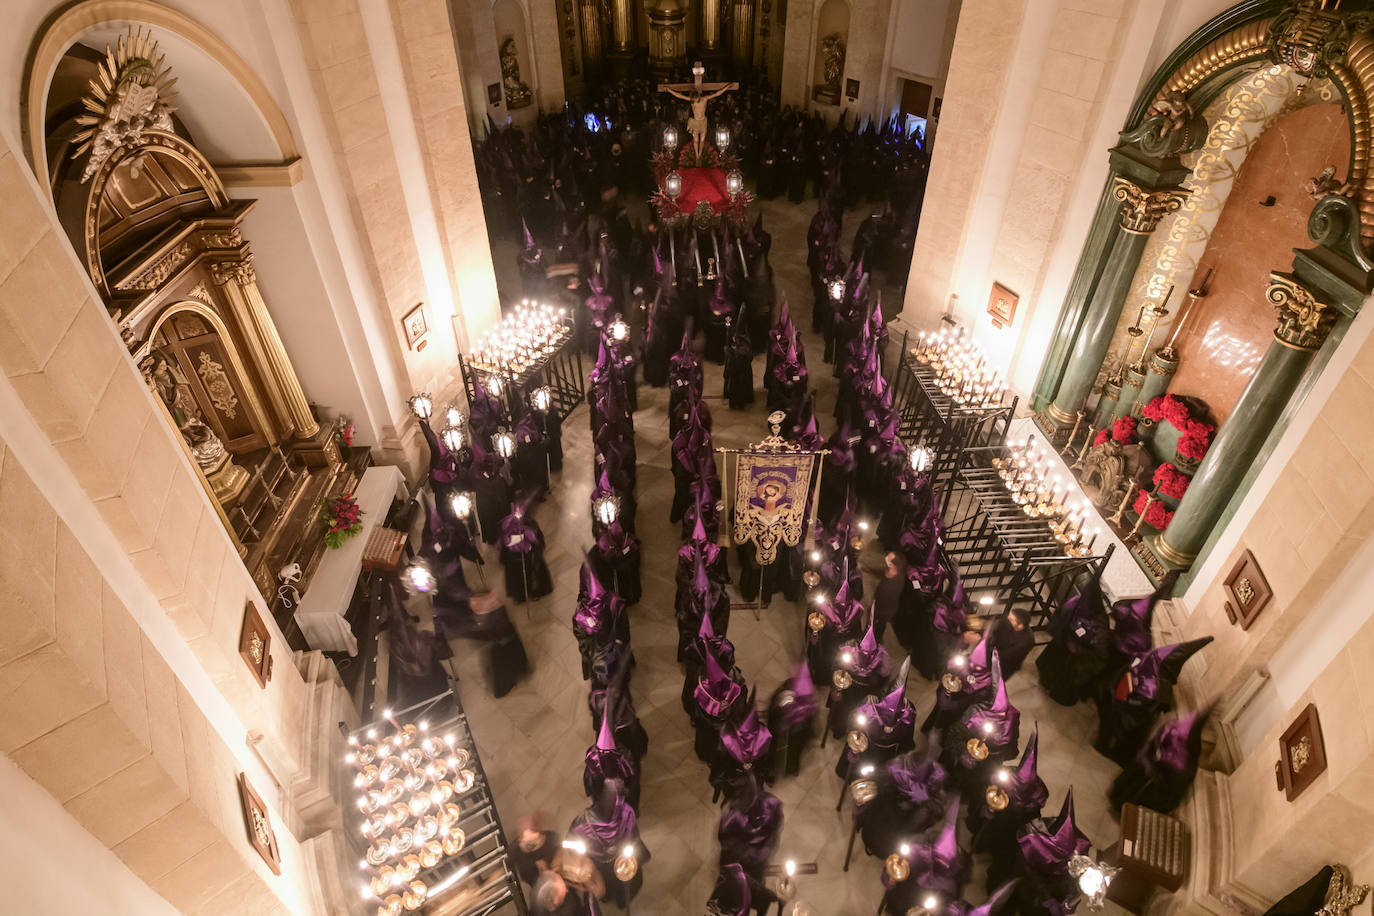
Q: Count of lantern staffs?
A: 13